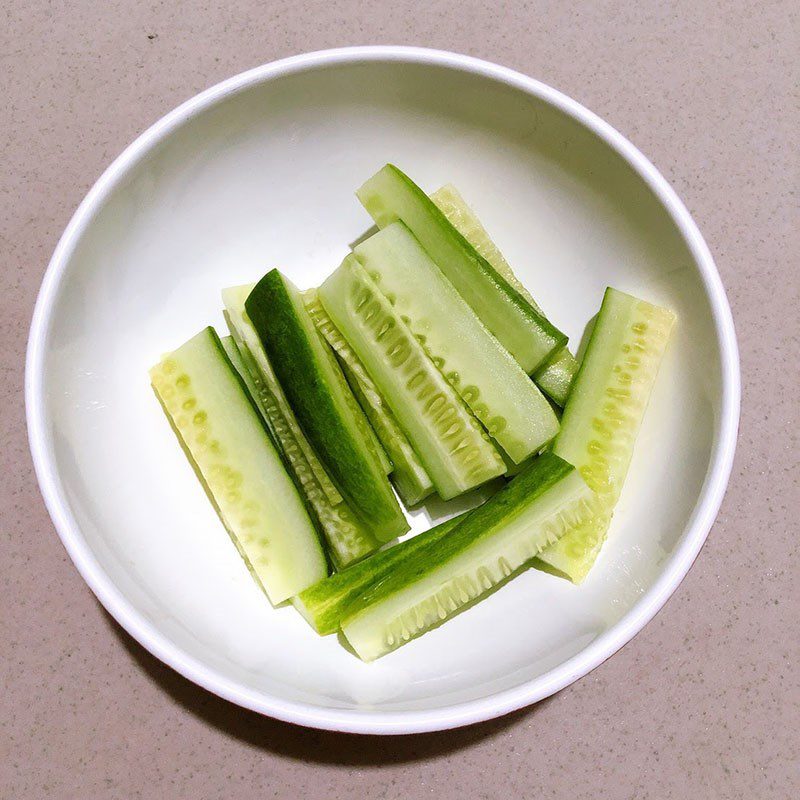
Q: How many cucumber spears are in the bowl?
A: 12